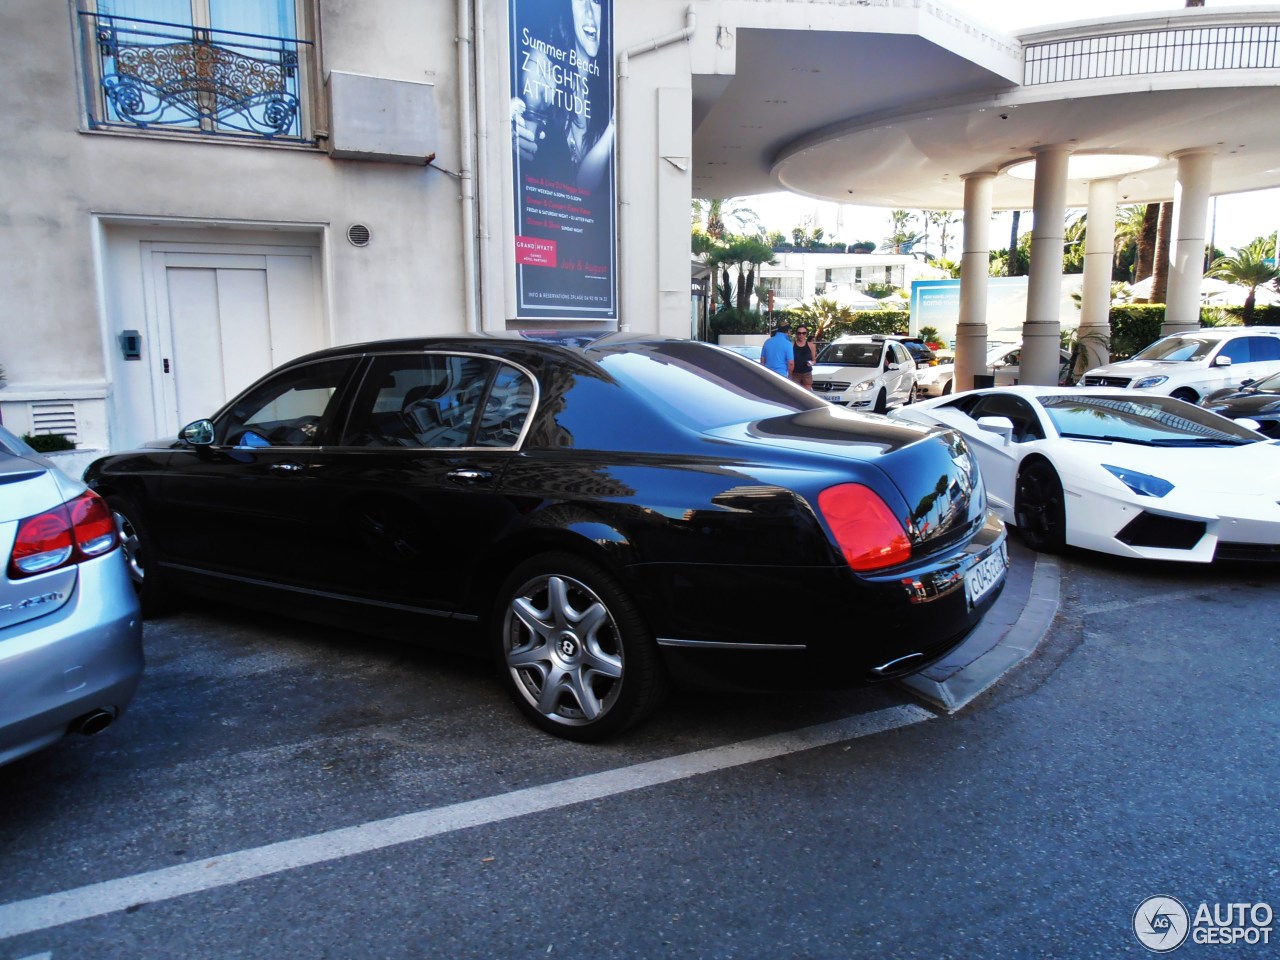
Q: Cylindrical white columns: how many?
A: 4